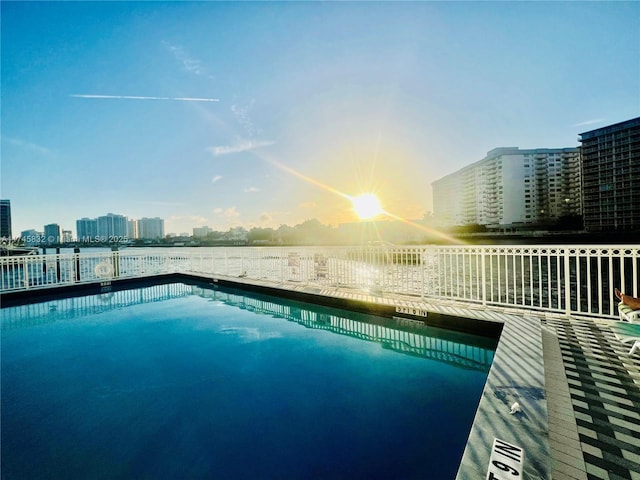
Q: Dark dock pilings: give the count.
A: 4